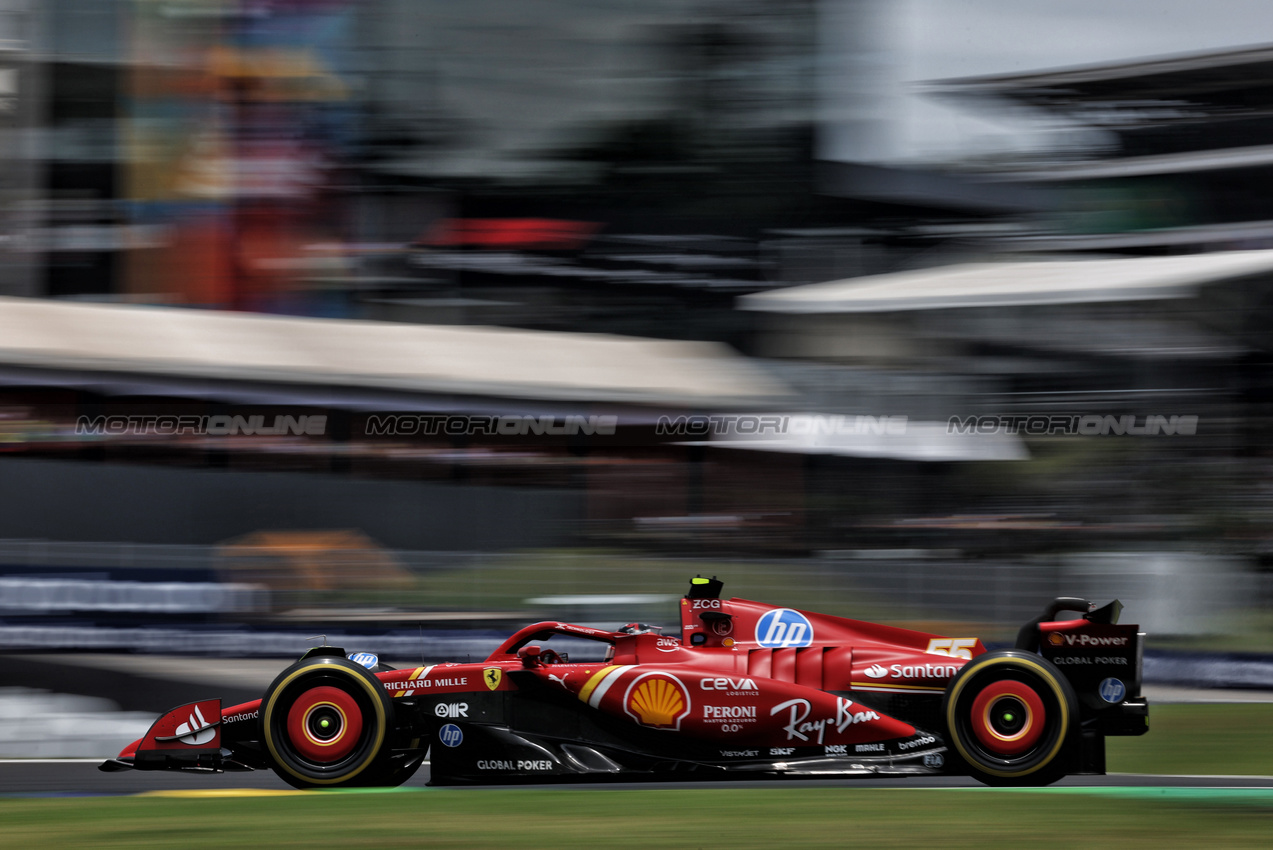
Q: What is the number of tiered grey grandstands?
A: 1